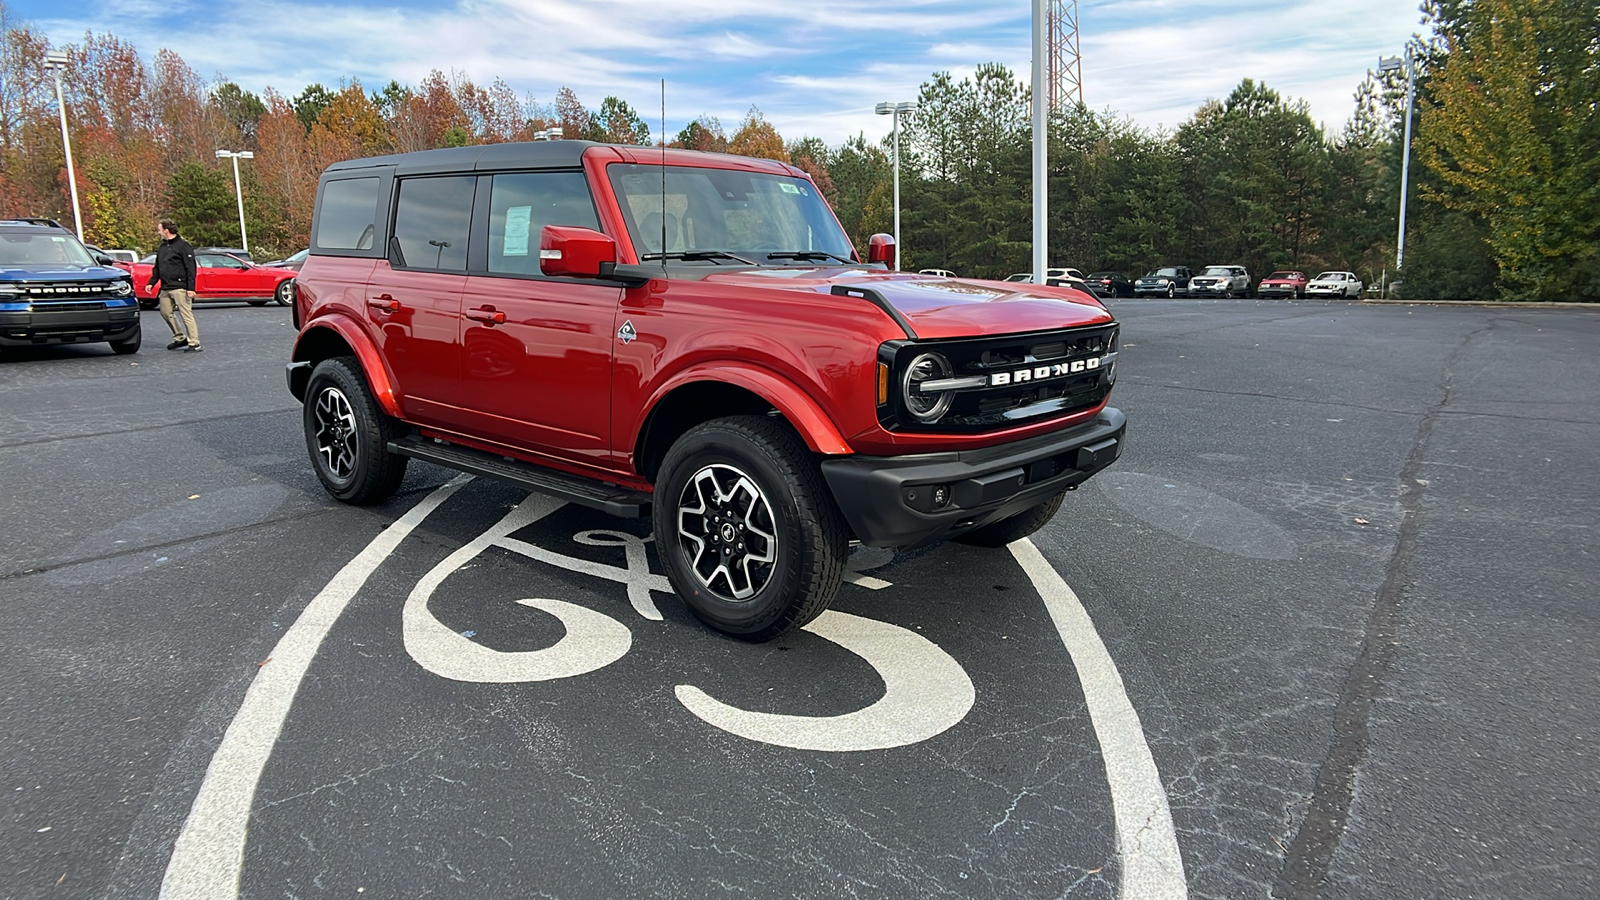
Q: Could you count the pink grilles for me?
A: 0